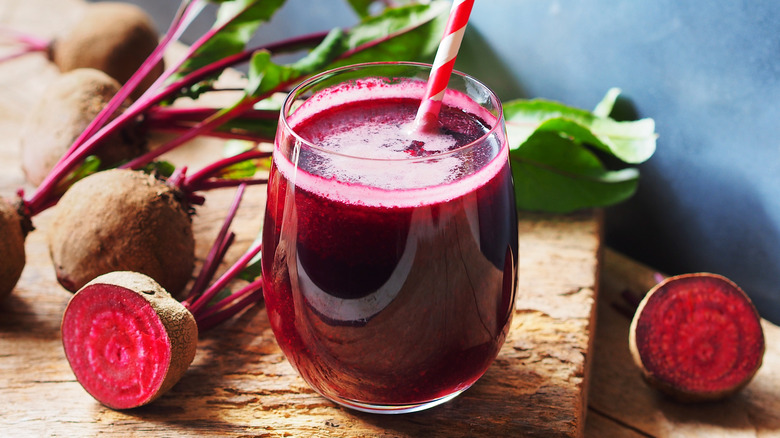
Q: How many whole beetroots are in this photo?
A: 4